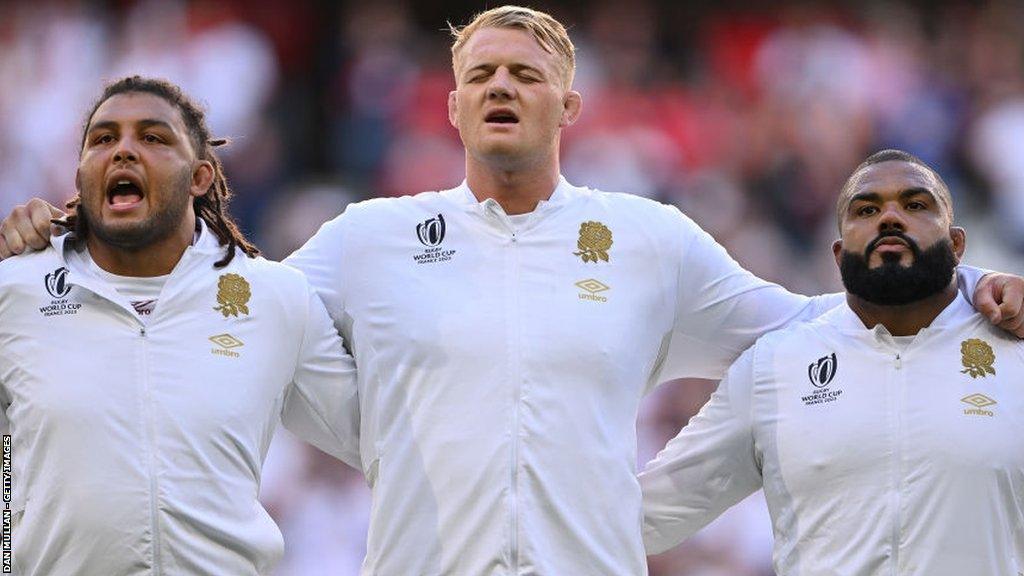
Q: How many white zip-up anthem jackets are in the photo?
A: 3